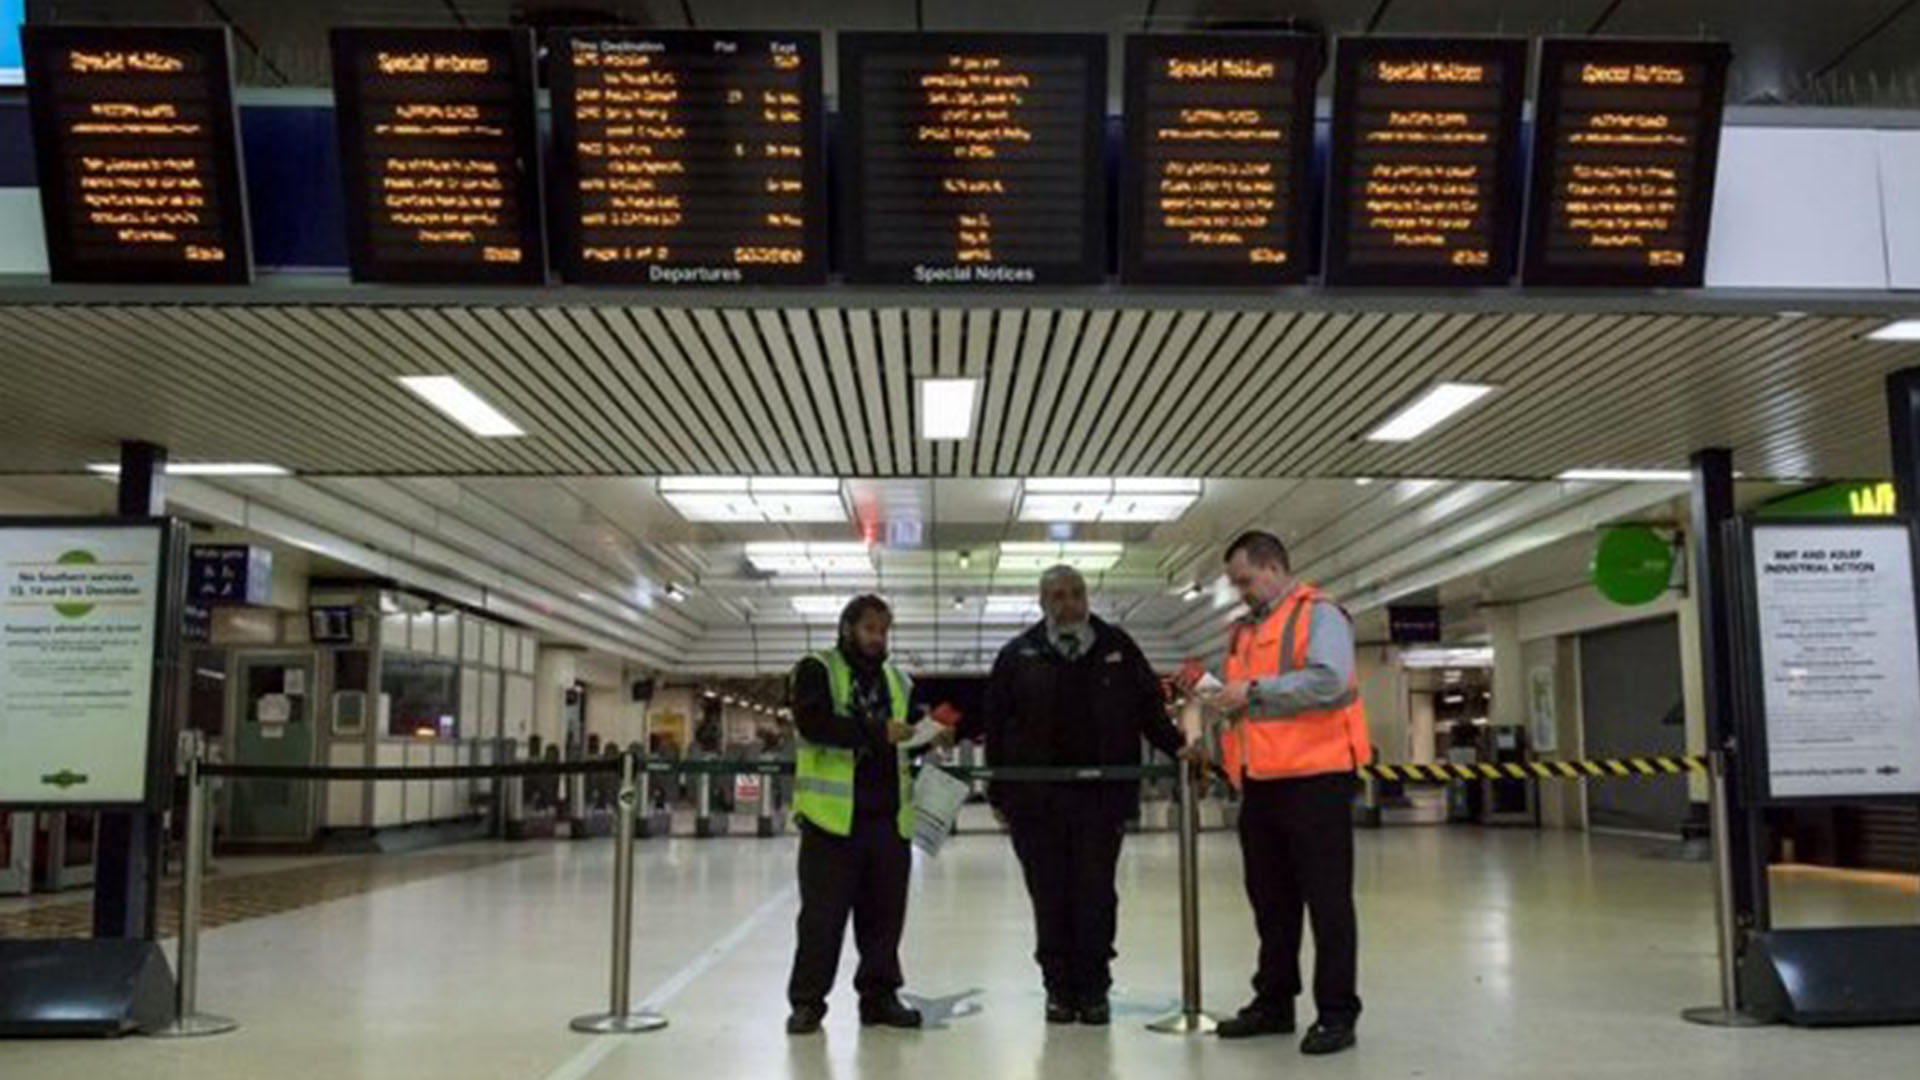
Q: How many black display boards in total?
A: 7